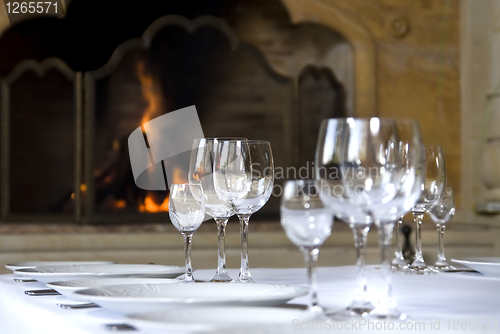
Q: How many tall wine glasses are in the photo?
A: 6